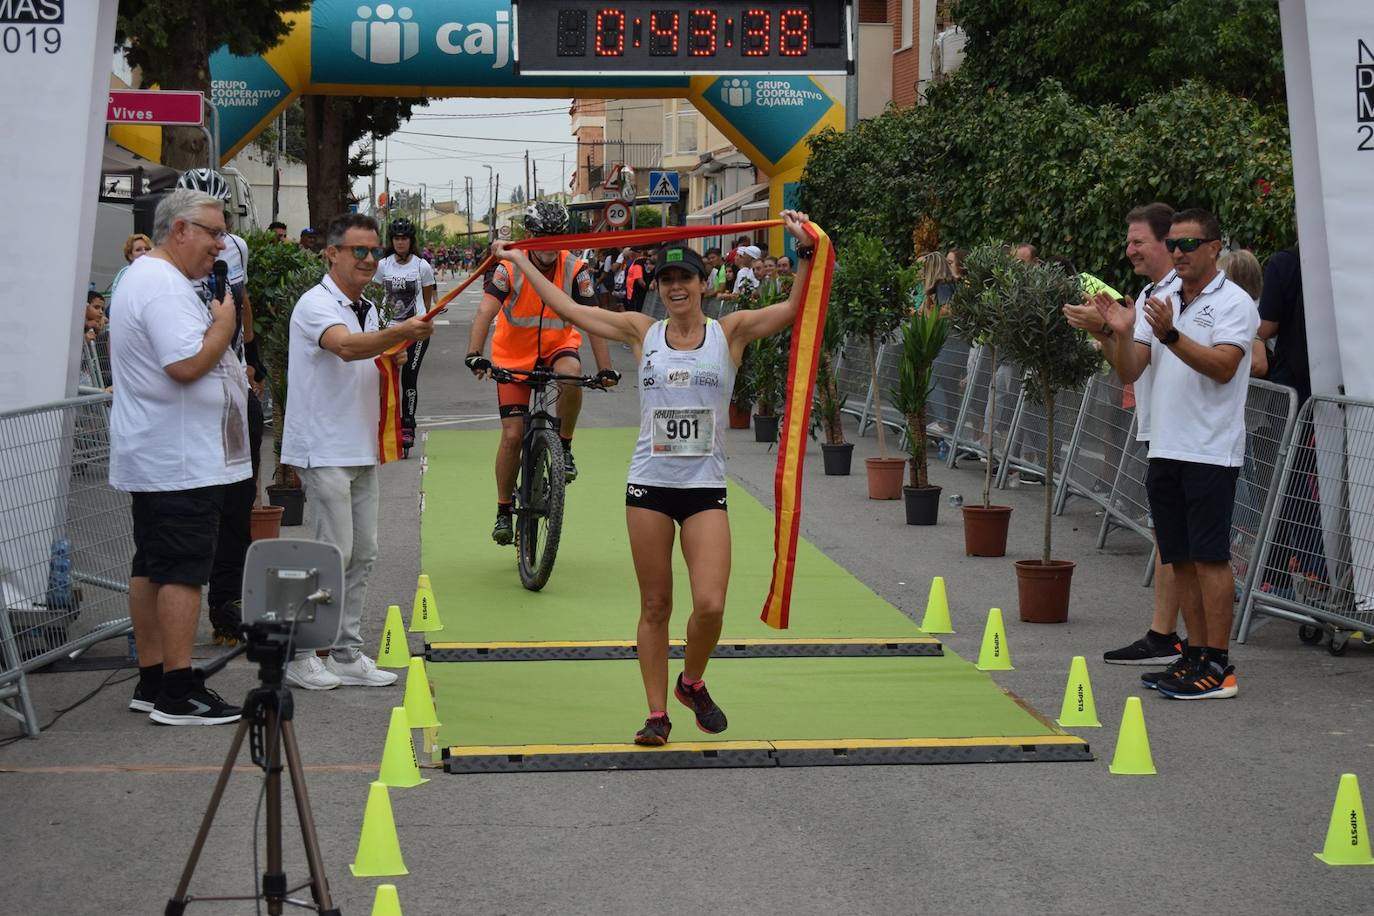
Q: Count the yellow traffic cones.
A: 11